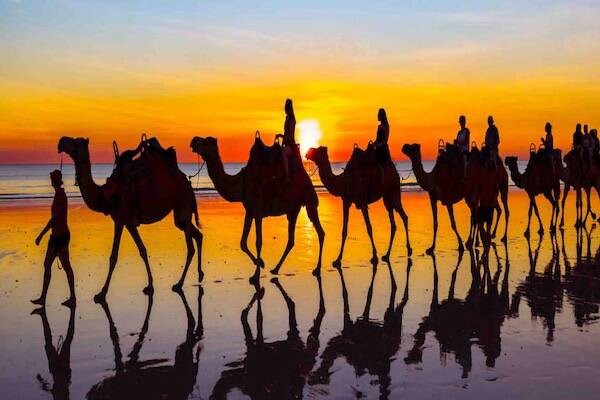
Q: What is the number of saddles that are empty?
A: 1